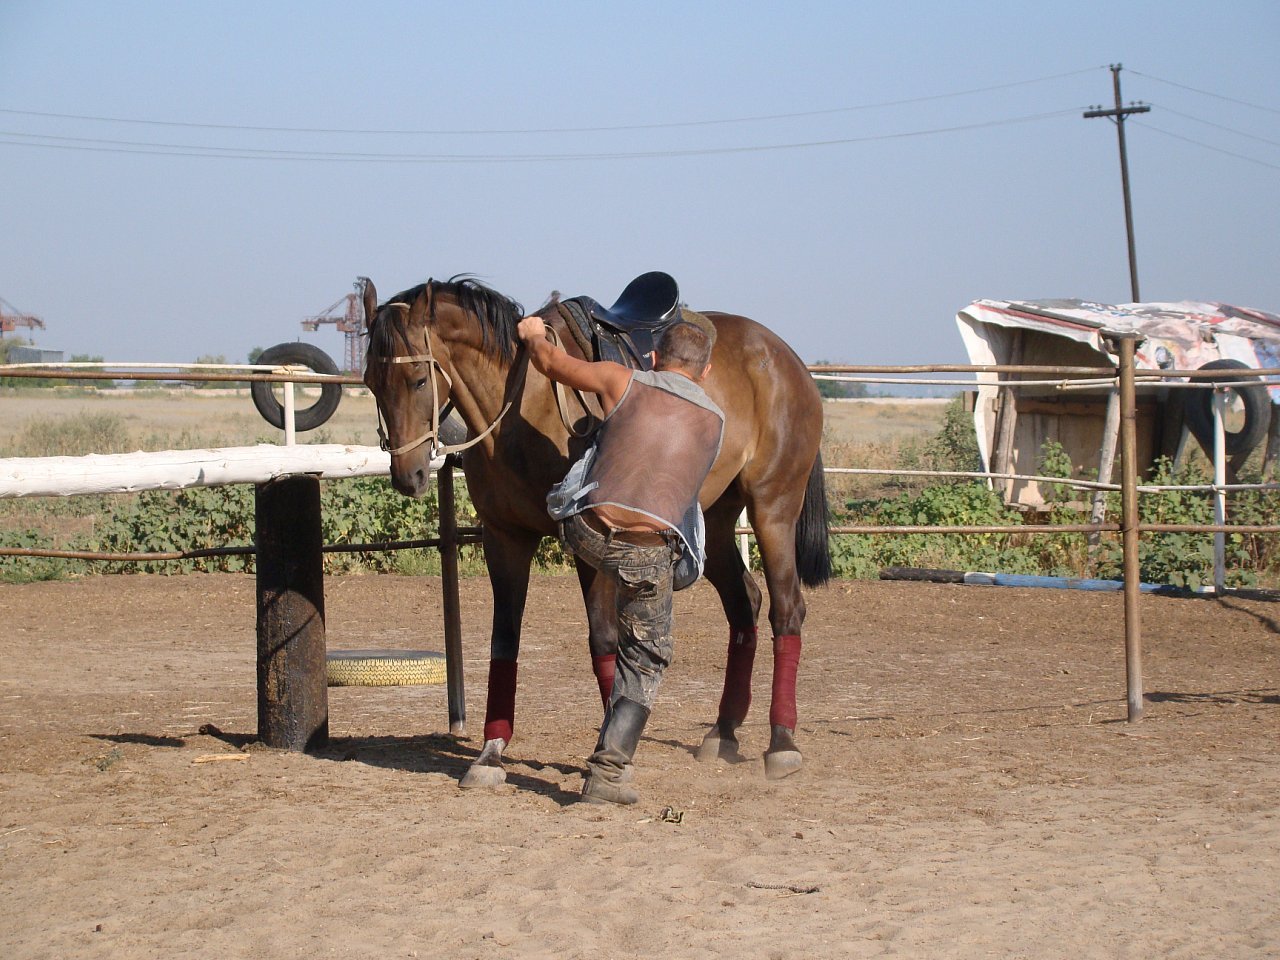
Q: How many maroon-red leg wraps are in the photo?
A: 4